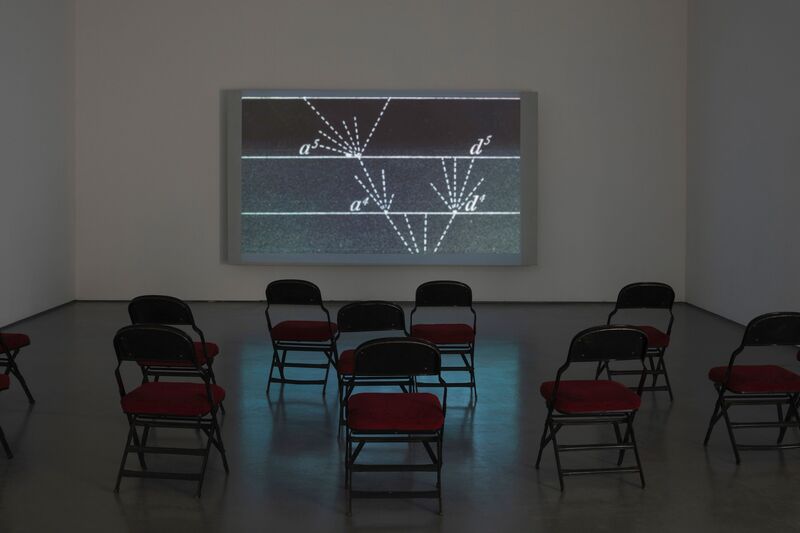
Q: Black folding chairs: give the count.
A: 11